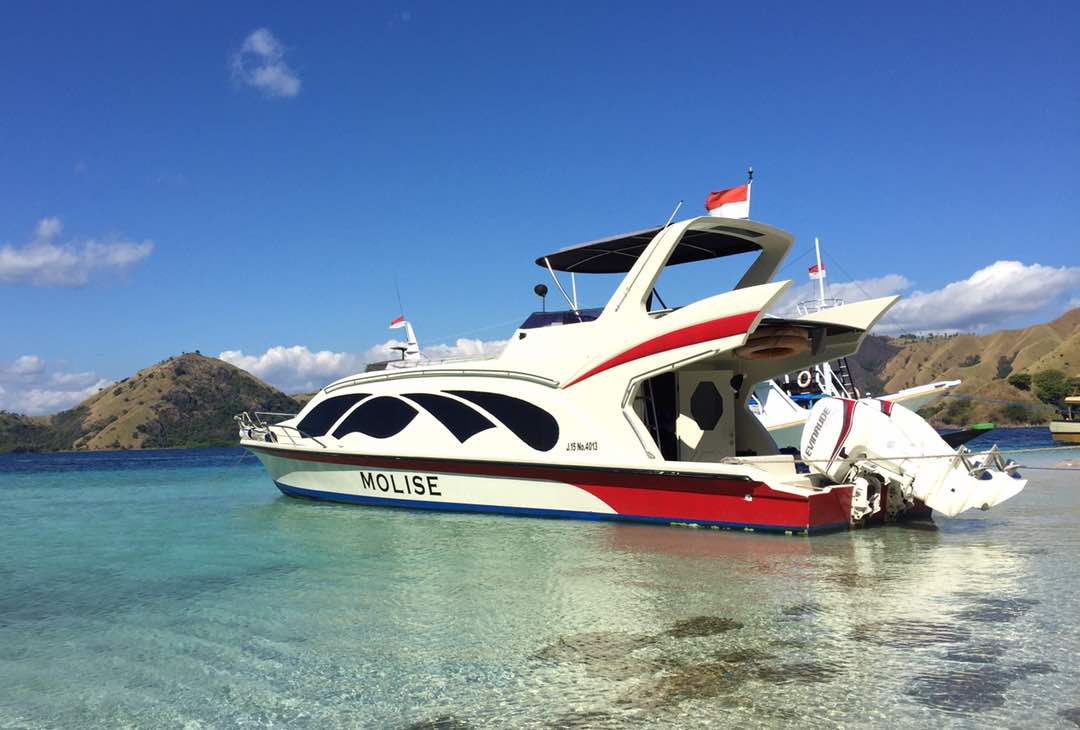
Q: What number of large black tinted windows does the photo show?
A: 4